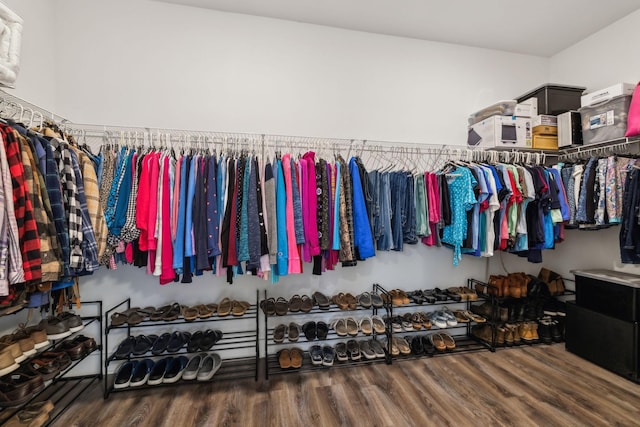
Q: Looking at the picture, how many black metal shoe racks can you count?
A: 5